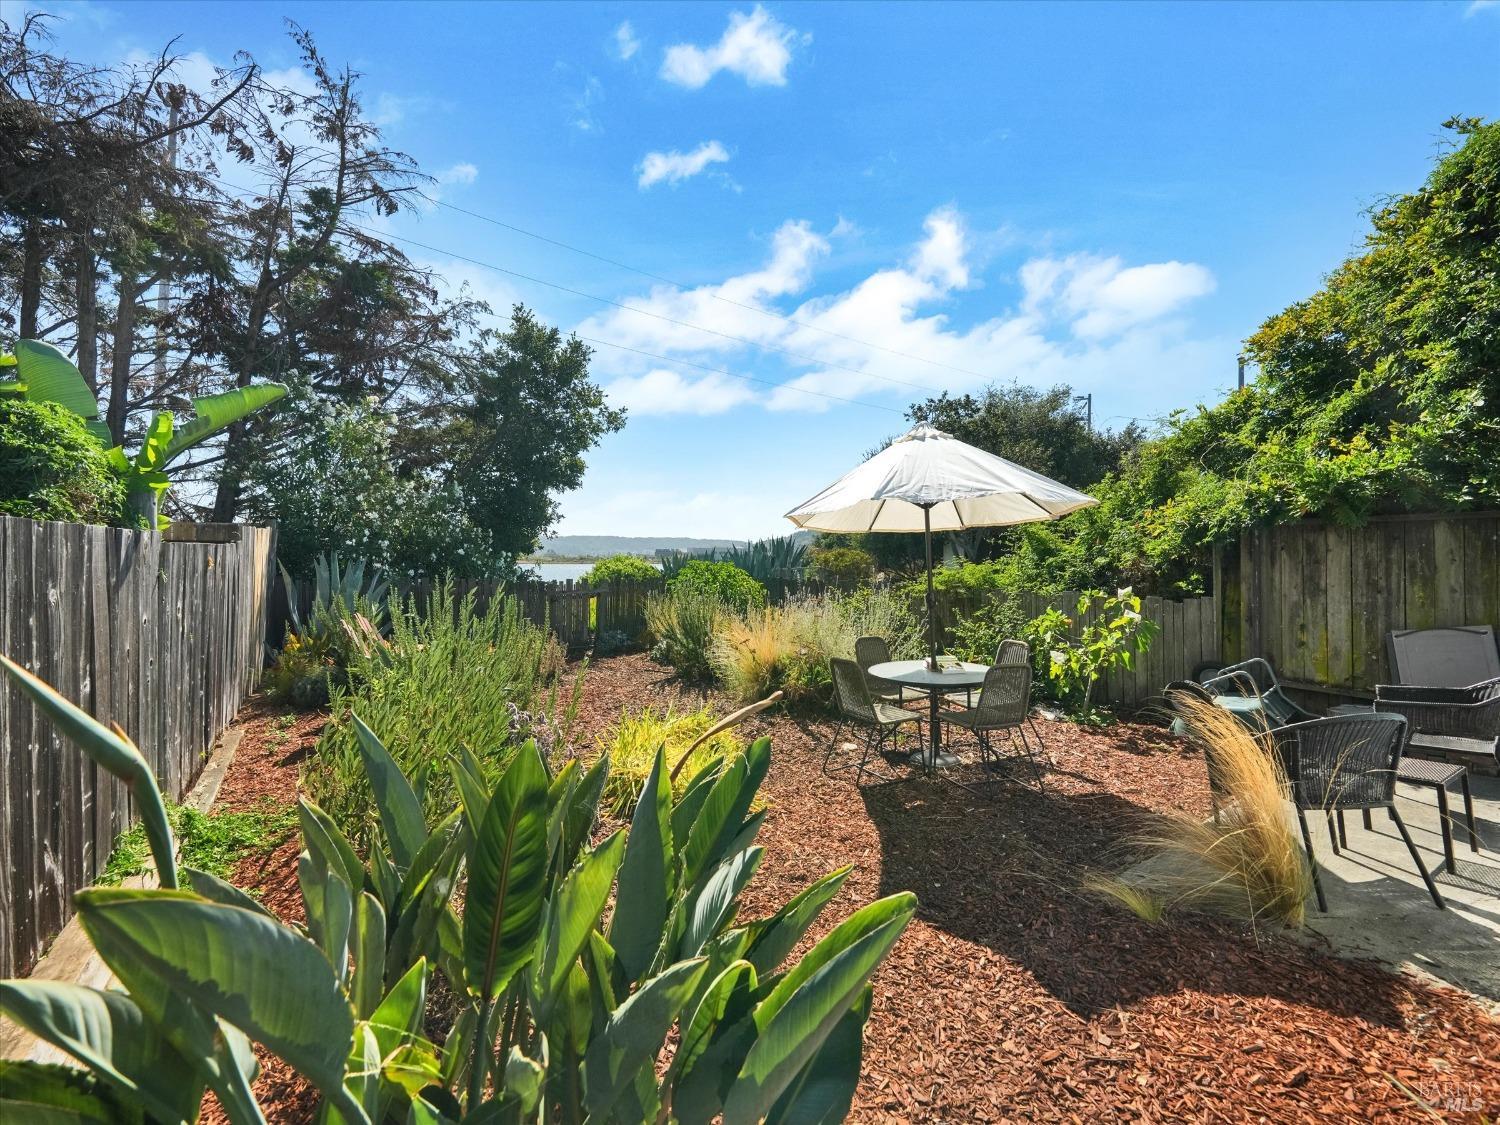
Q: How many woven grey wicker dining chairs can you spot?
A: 4